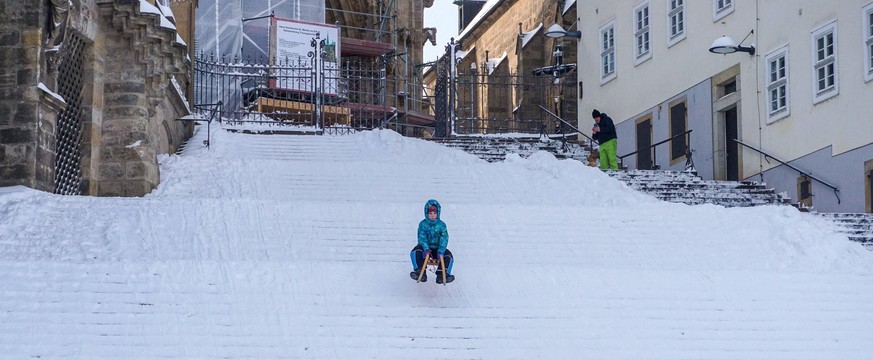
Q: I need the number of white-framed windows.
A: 7